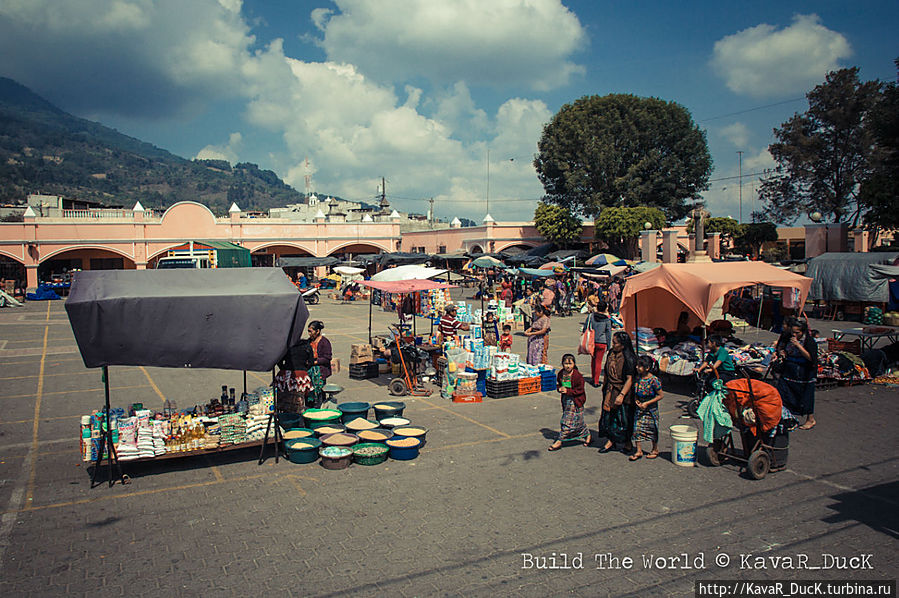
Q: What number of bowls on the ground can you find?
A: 15